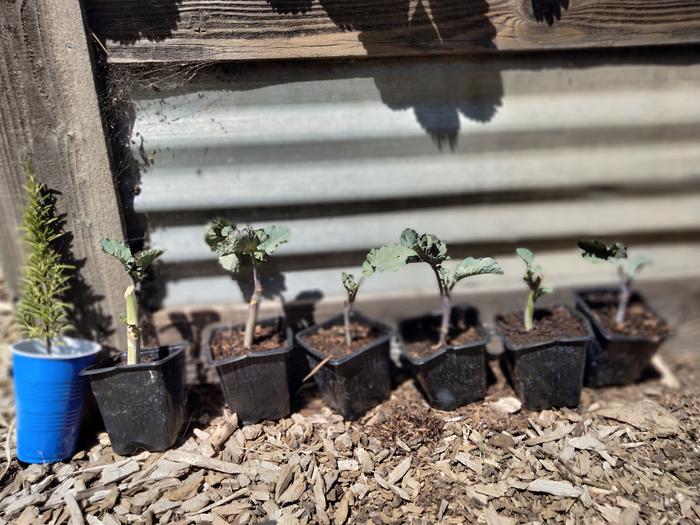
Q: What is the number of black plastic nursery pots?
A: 6